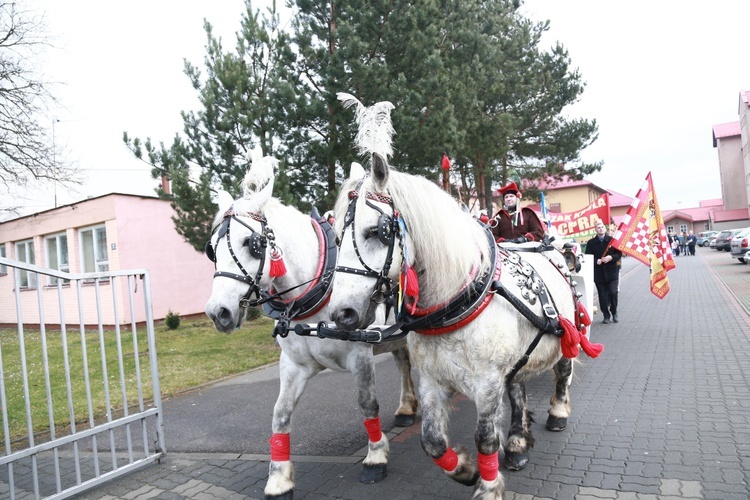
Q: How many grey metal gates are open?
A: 1